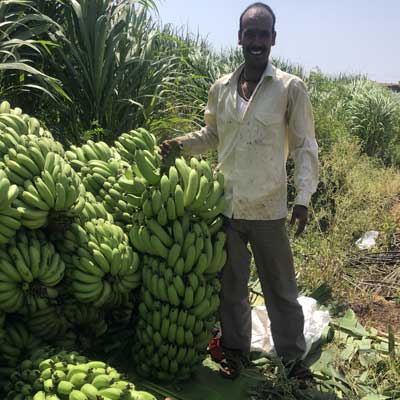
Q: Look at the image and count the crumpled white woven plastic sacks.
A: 1